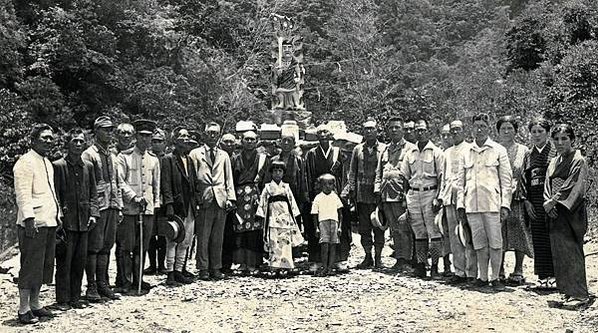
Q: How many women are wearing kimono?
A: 2